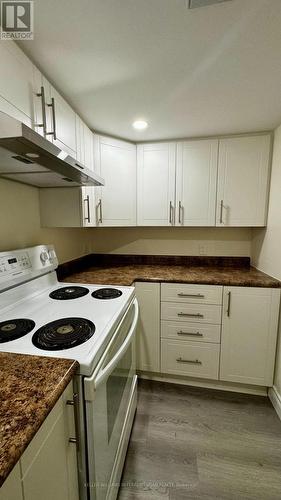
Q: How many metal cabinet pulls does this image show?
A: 13